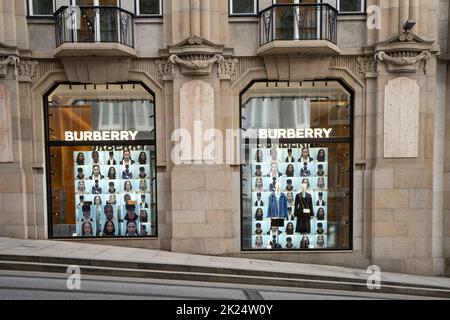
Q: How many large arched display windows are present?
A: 2